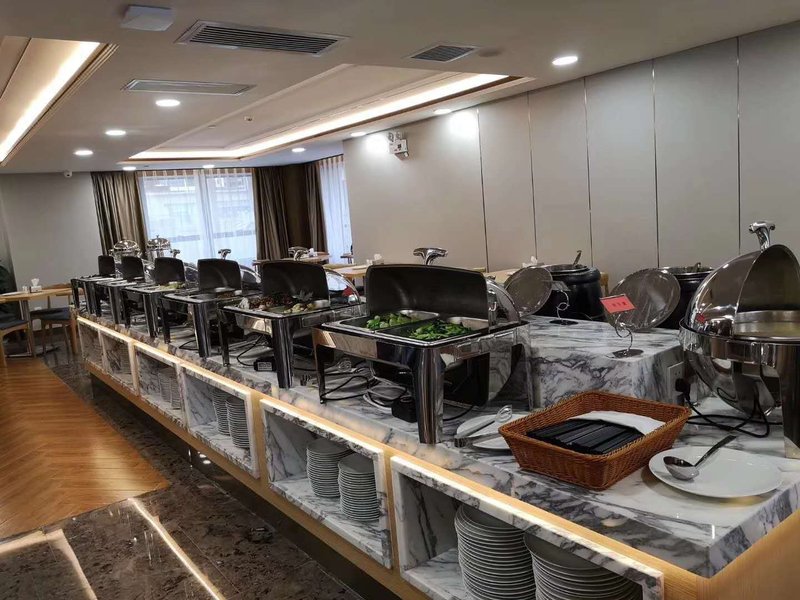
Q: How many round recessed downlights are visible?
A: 9